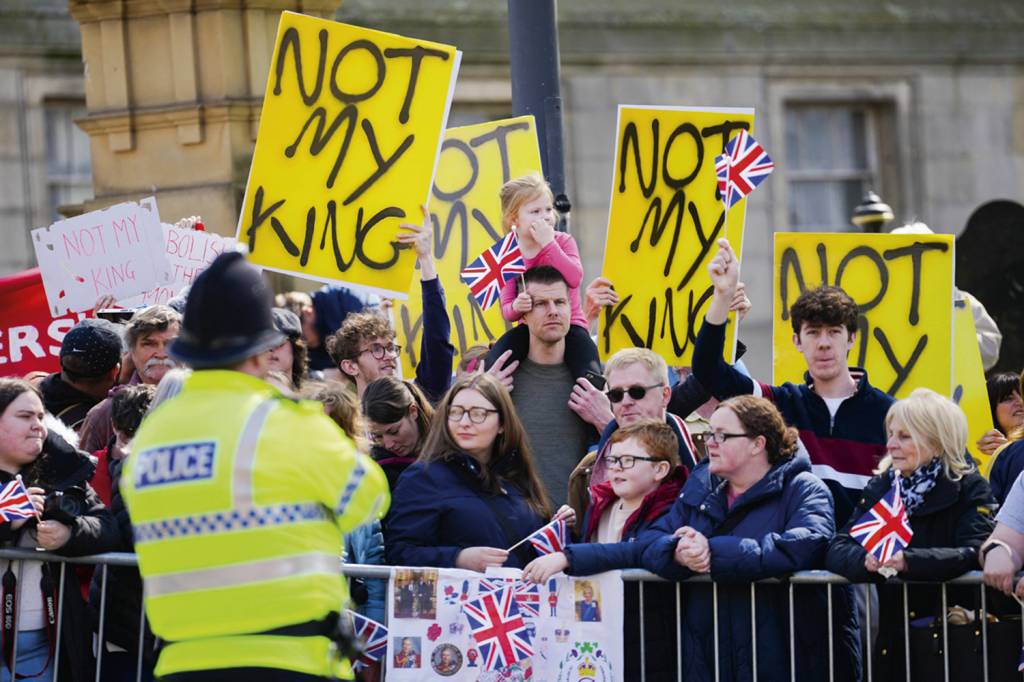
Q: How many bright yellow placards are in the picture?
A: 5